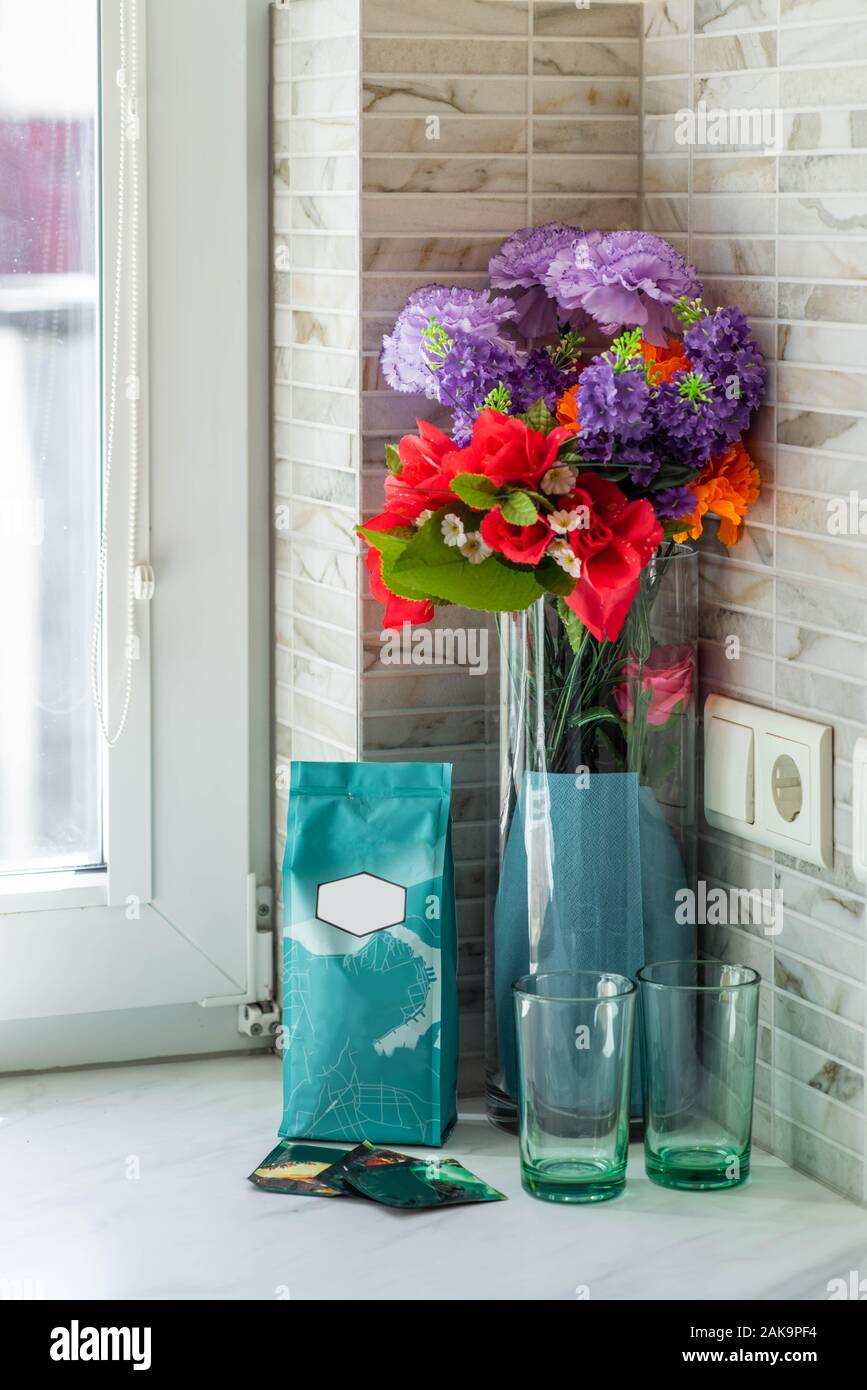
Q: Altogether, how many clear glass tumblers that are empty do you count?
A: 2